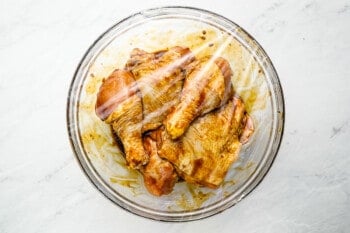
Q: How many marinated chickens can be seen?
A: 5